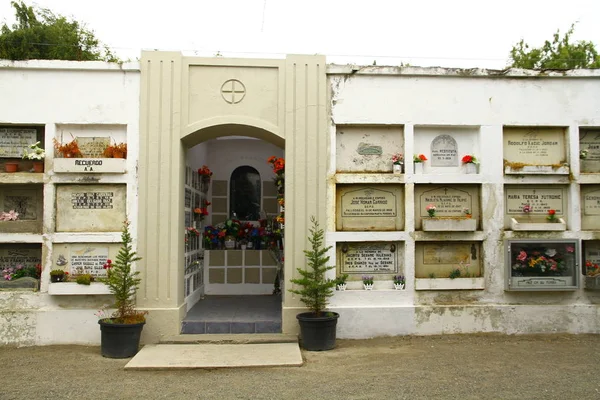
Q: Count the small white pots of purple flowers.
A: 3